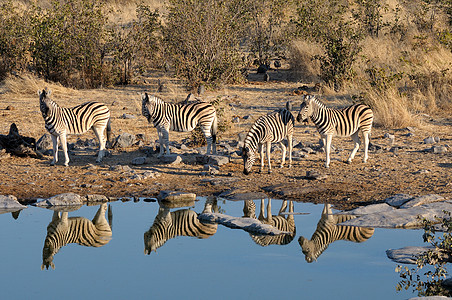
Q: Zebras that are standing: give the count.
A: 4